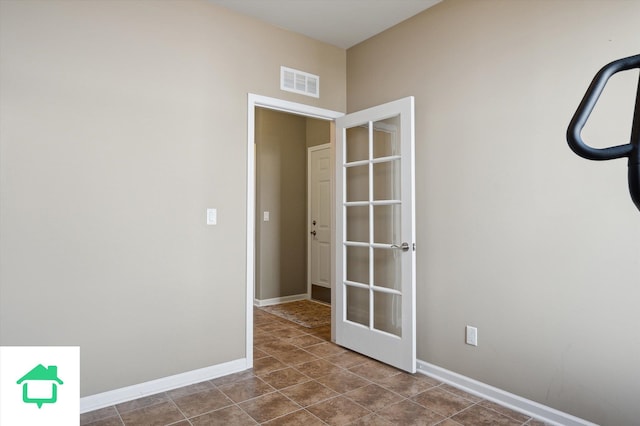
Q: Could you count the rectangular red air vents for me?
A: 0